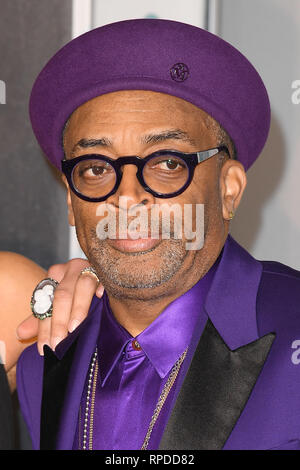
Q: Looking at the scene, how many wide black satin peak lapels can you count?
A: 2